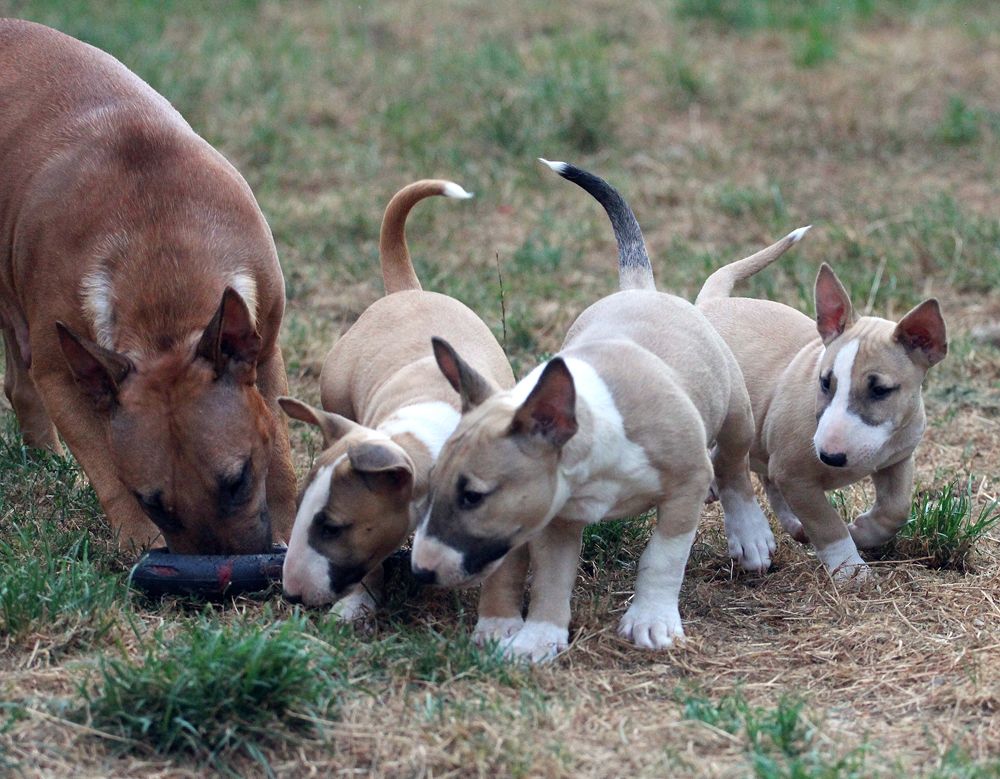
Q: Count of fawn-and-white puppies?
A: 3